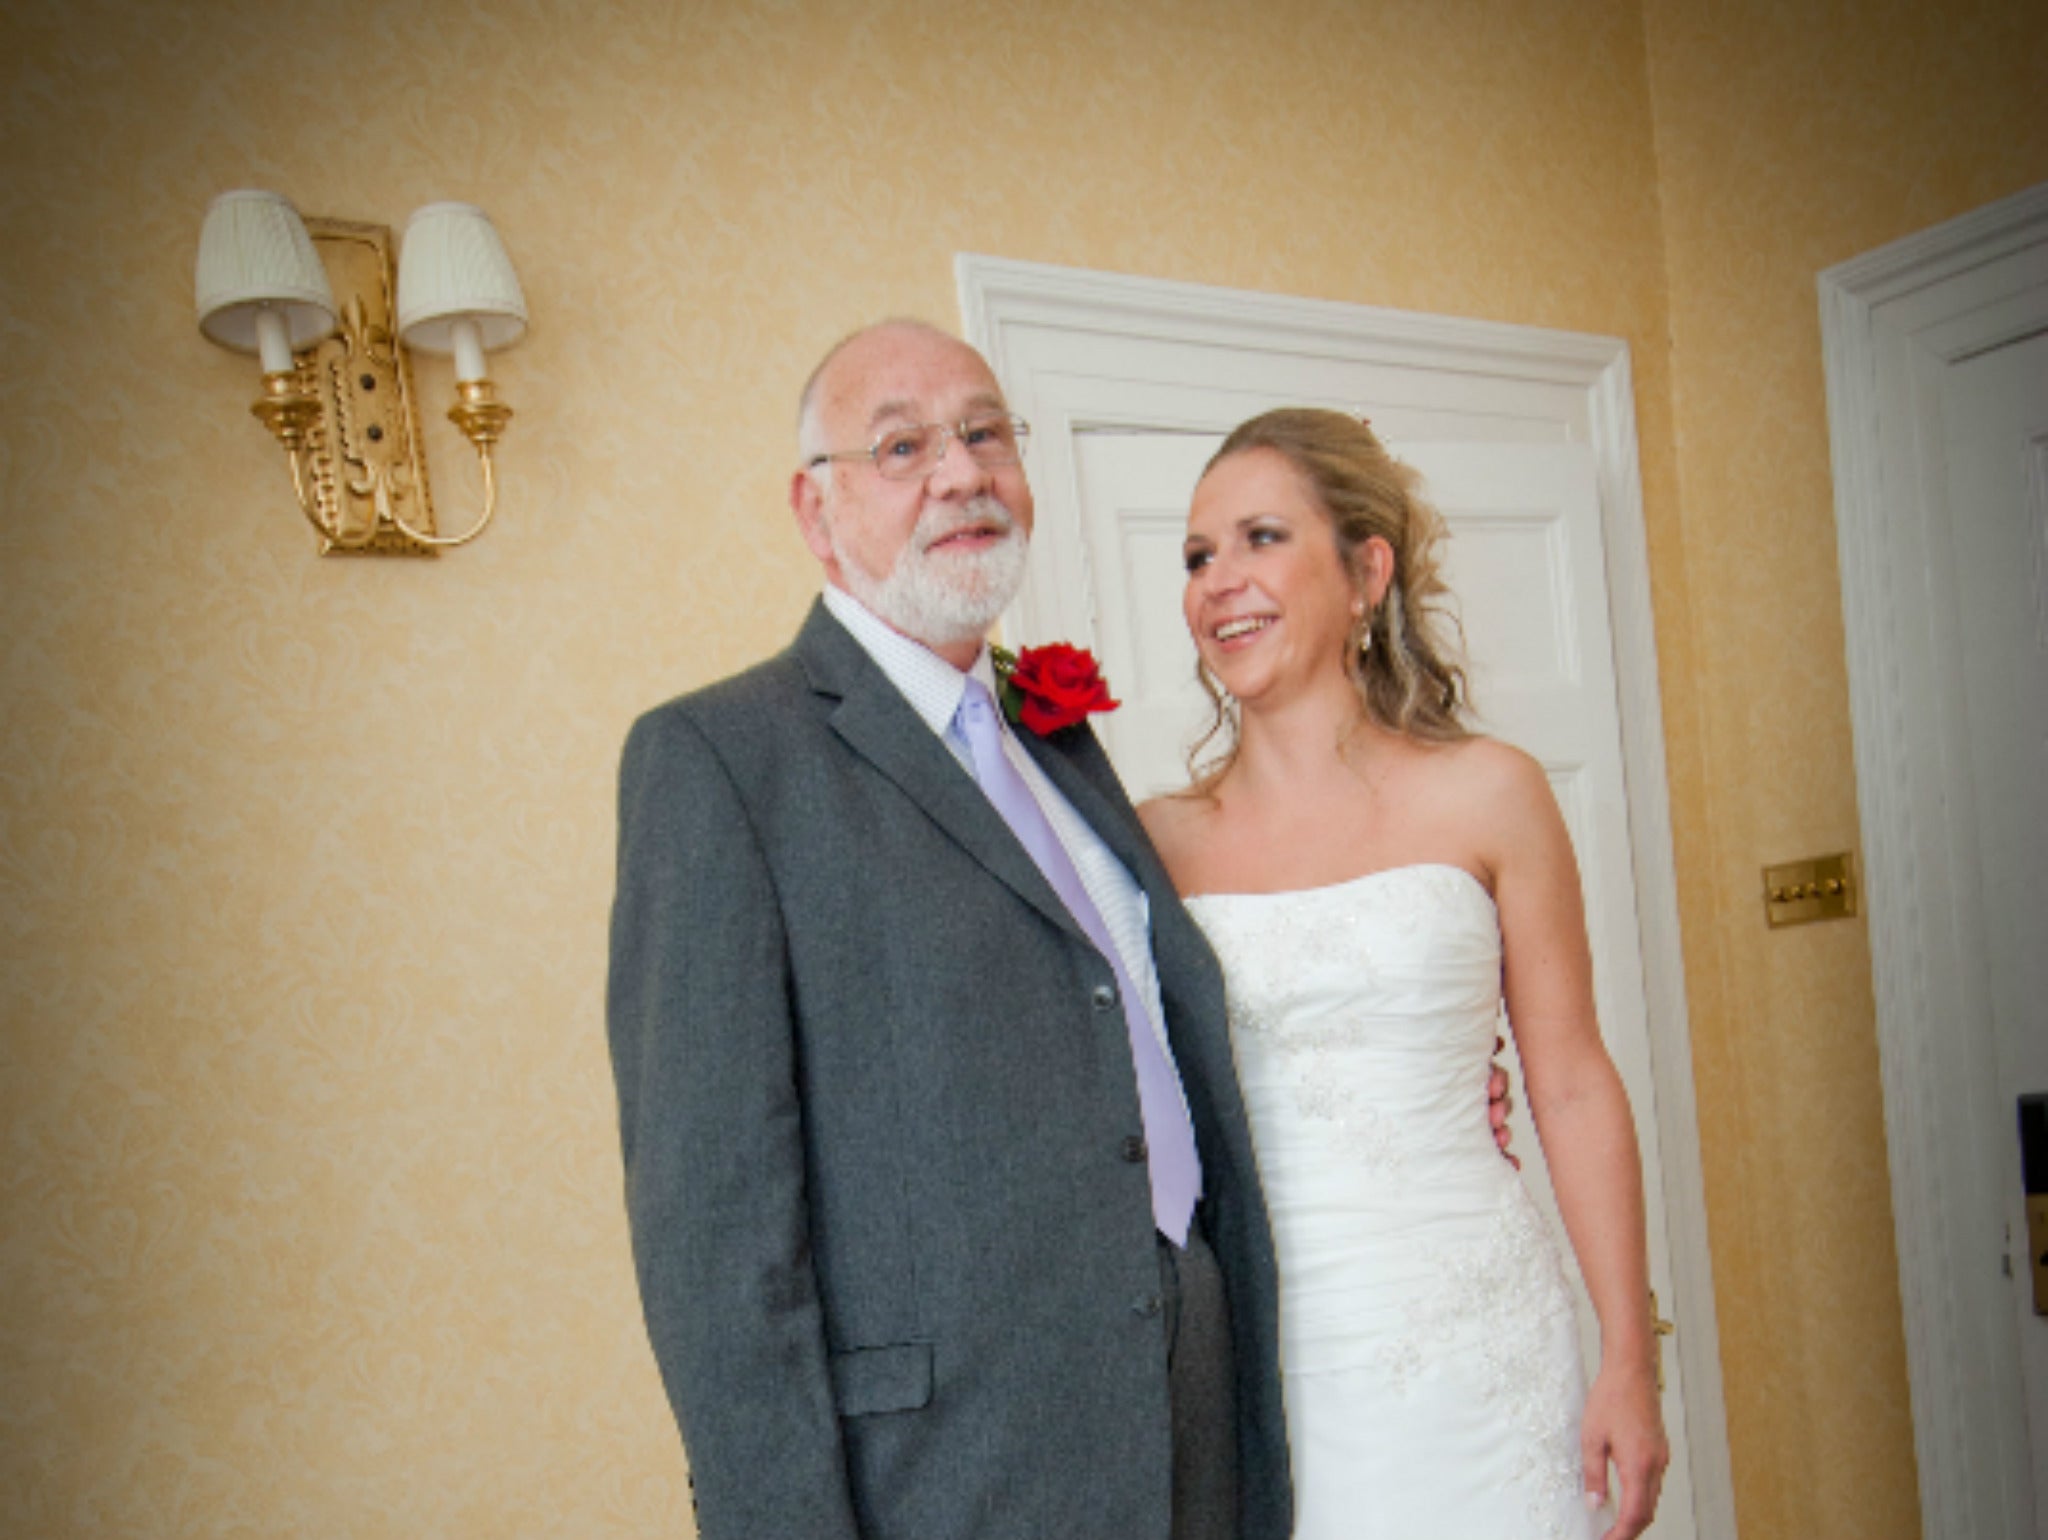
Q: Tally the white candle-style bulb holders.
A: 2